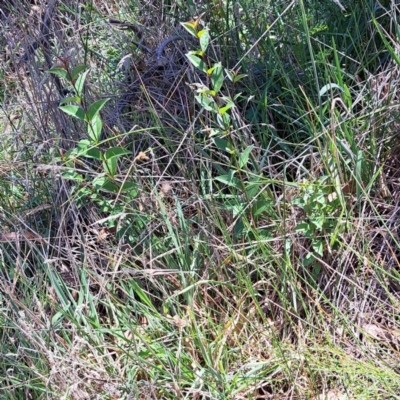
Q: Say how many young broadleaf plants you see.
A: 3